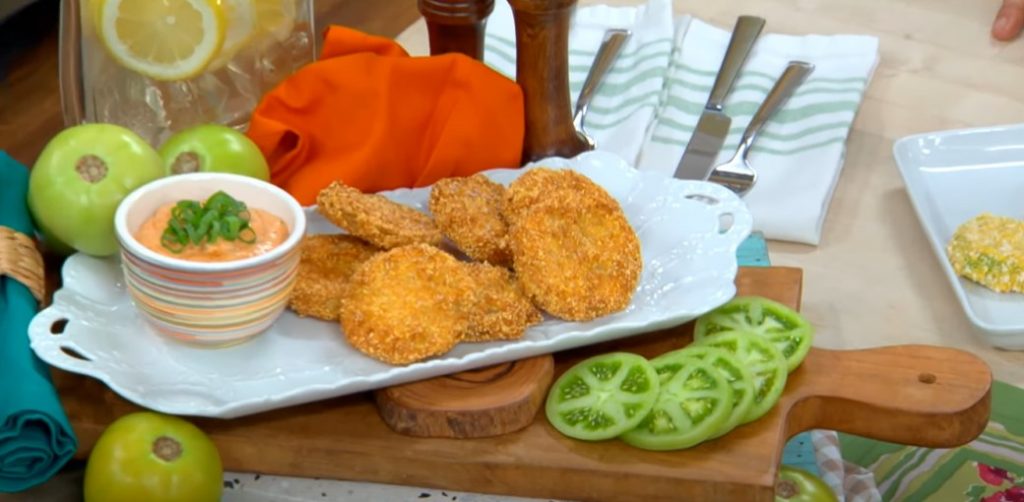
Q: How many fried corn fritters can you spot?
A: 7